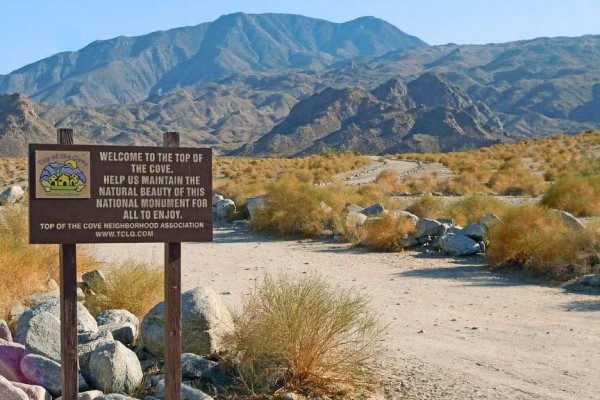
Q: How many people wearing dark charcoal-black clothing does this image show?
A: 0